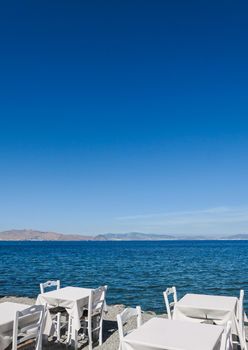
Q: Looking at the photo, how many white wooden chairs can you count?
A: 7